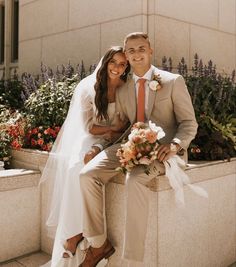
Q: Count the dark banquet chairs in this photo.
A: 0